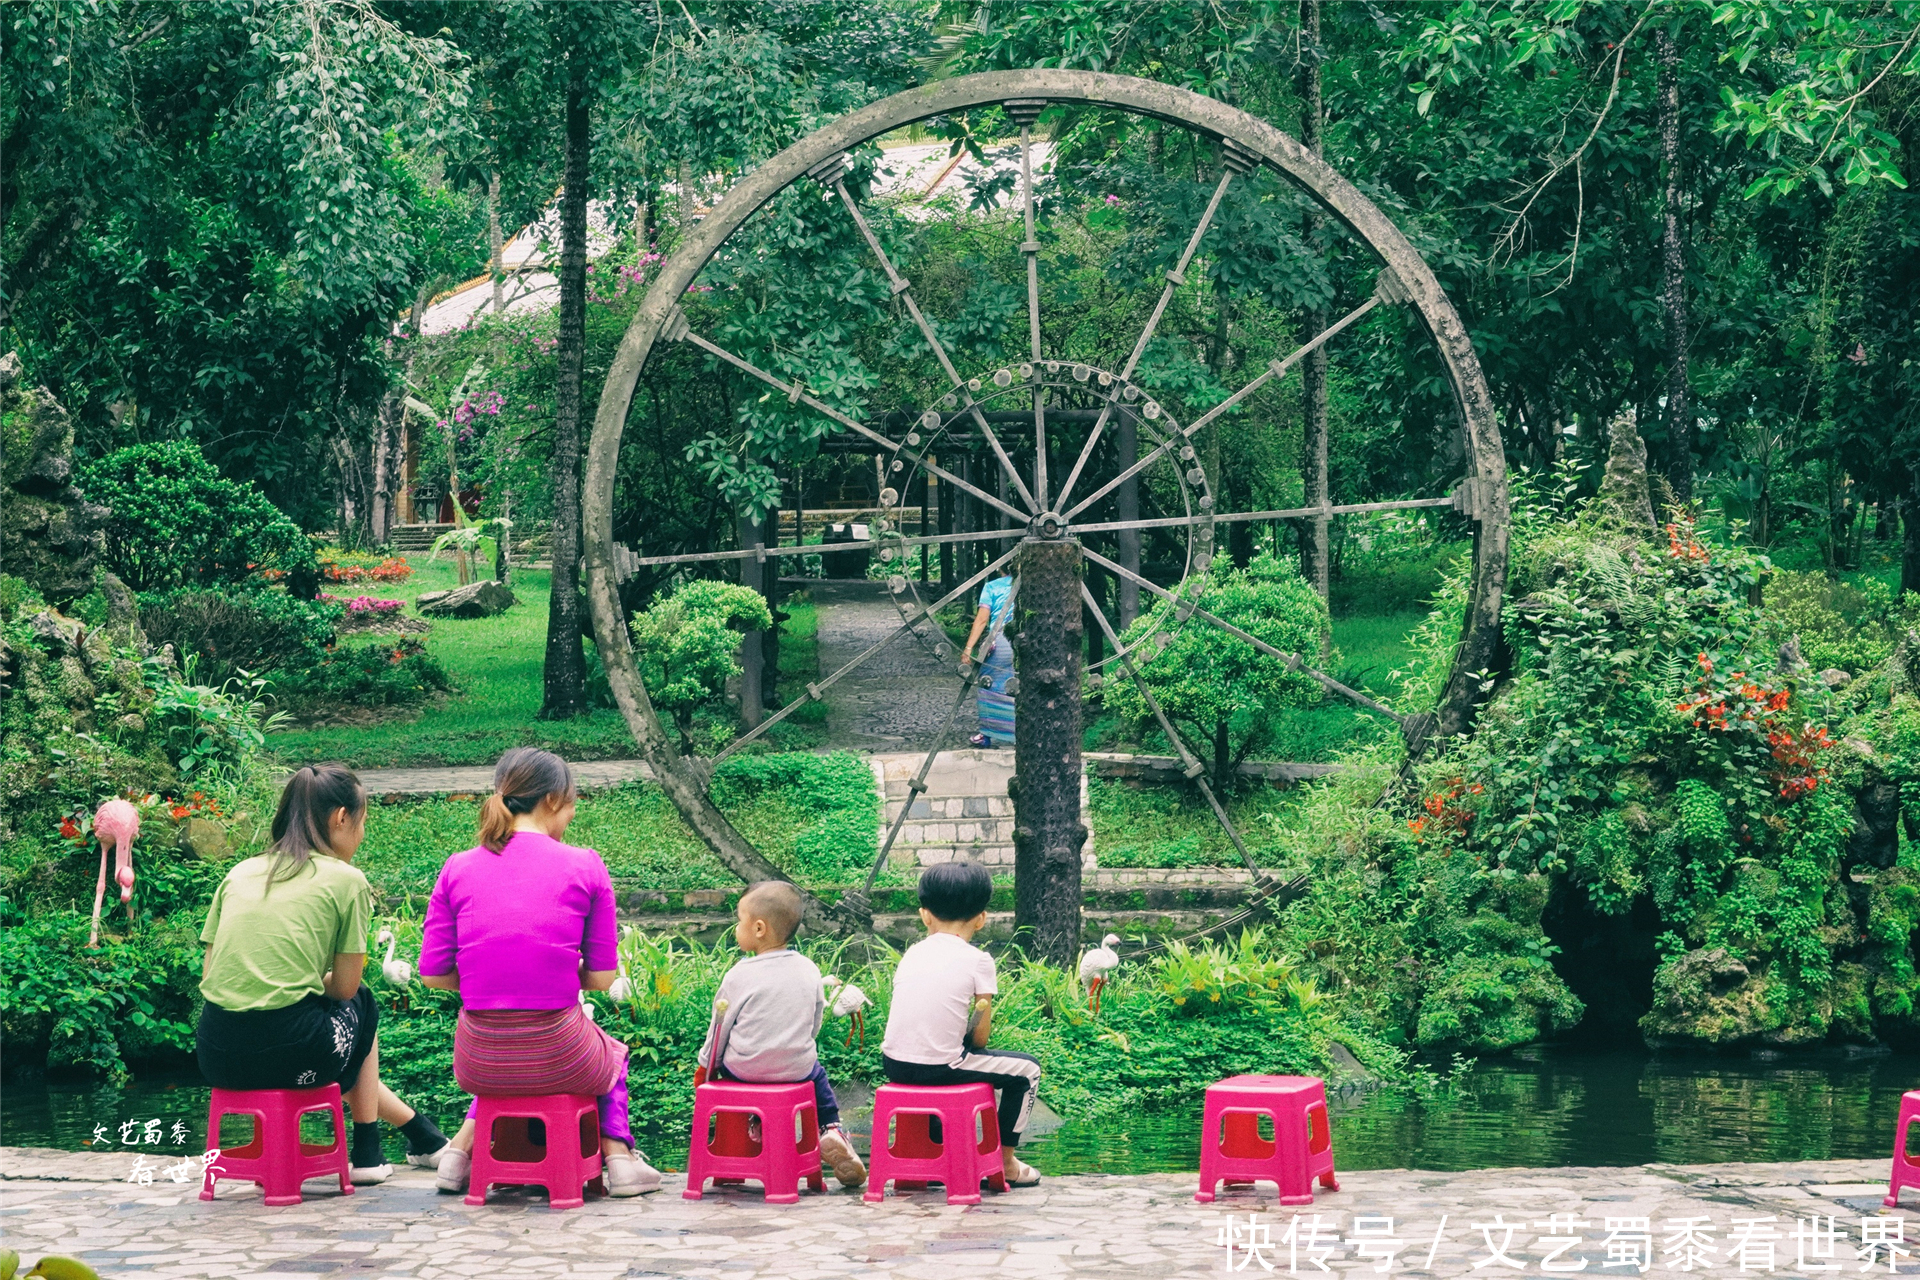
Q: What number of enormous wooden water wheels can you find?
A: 1